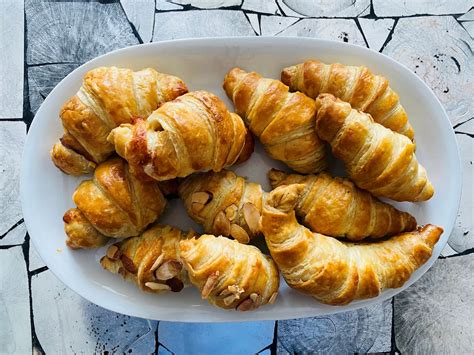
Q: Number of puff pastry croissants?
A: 11